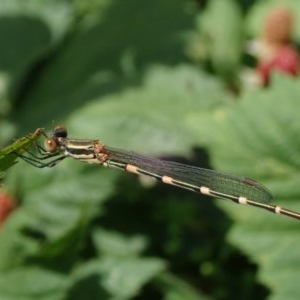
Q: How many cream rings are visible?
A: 5